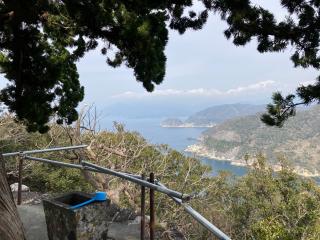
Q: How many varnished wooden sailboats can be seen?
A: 0